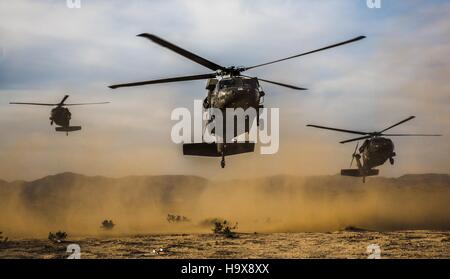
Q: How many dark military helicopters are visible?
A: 3